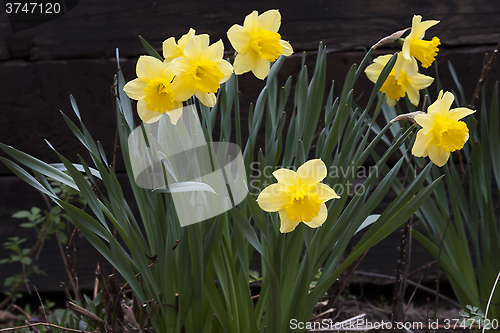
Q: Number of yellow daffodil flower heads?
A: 8